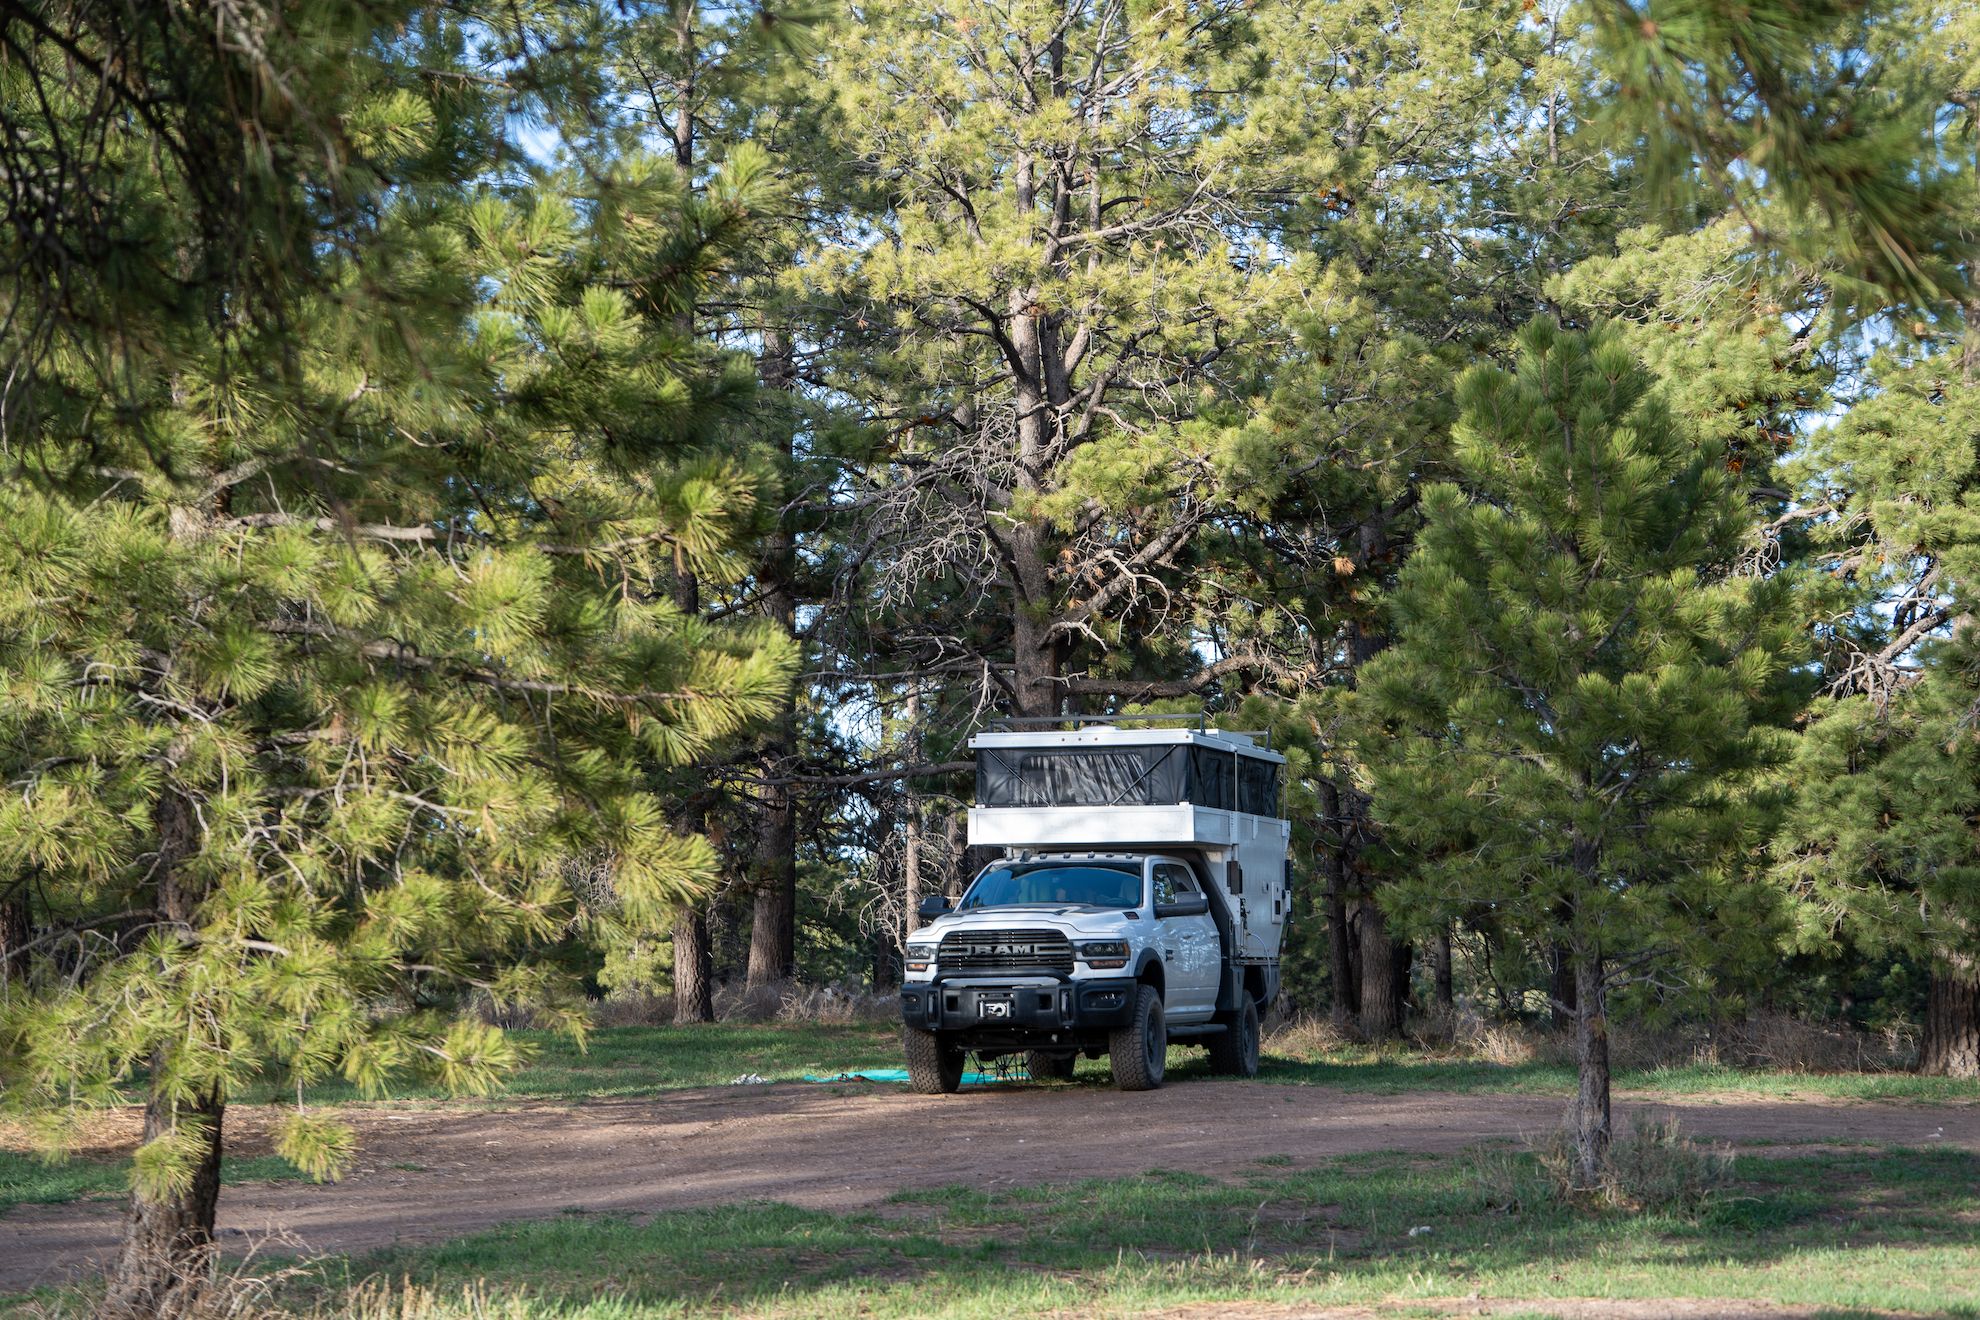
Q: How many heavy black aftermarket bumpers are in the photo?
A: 1